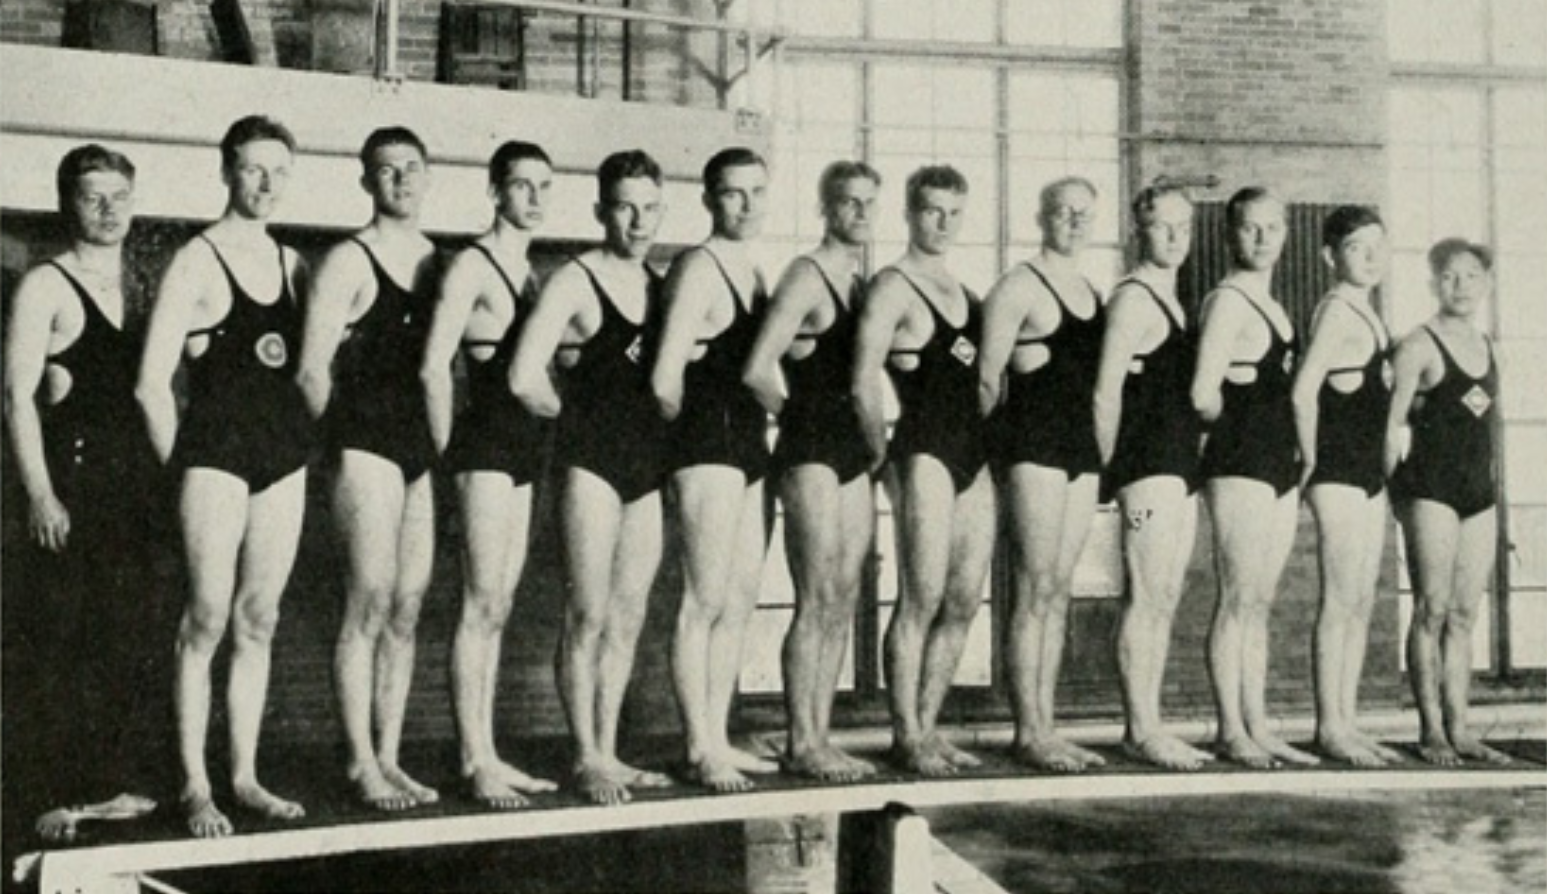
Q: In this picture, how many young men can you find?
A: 13